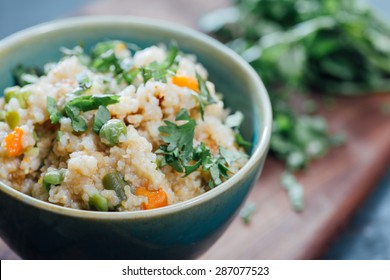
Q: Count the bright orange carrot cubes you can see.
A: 3